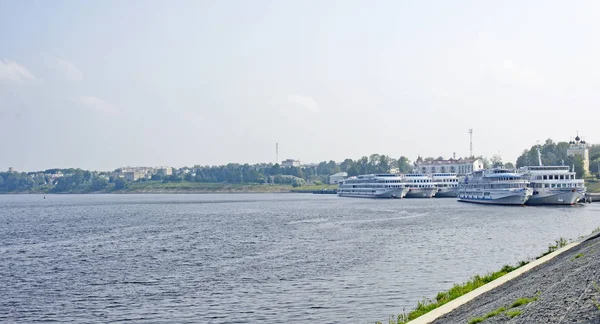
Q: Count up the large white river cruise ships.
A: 5